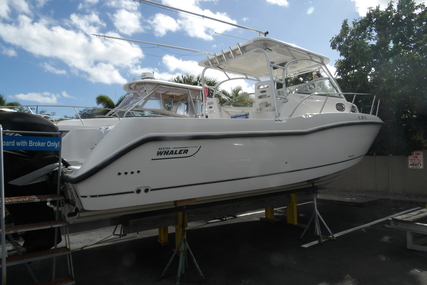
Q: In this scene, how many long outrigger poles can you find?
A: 2